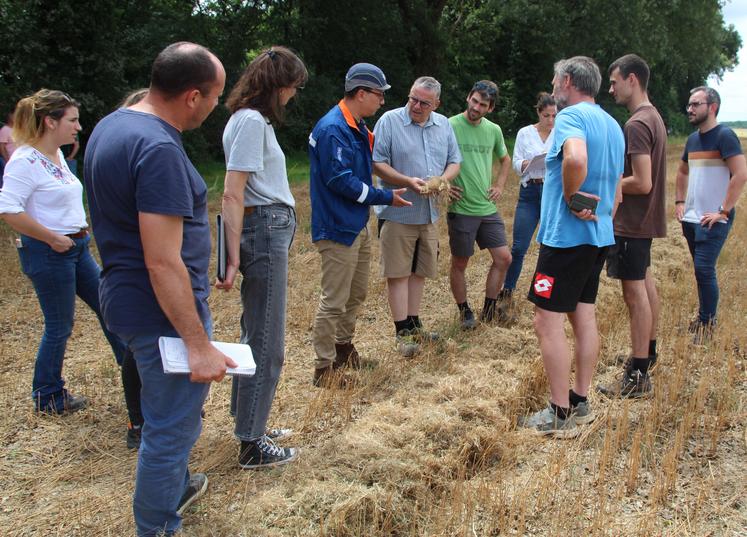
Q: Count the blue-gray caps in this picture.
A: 1